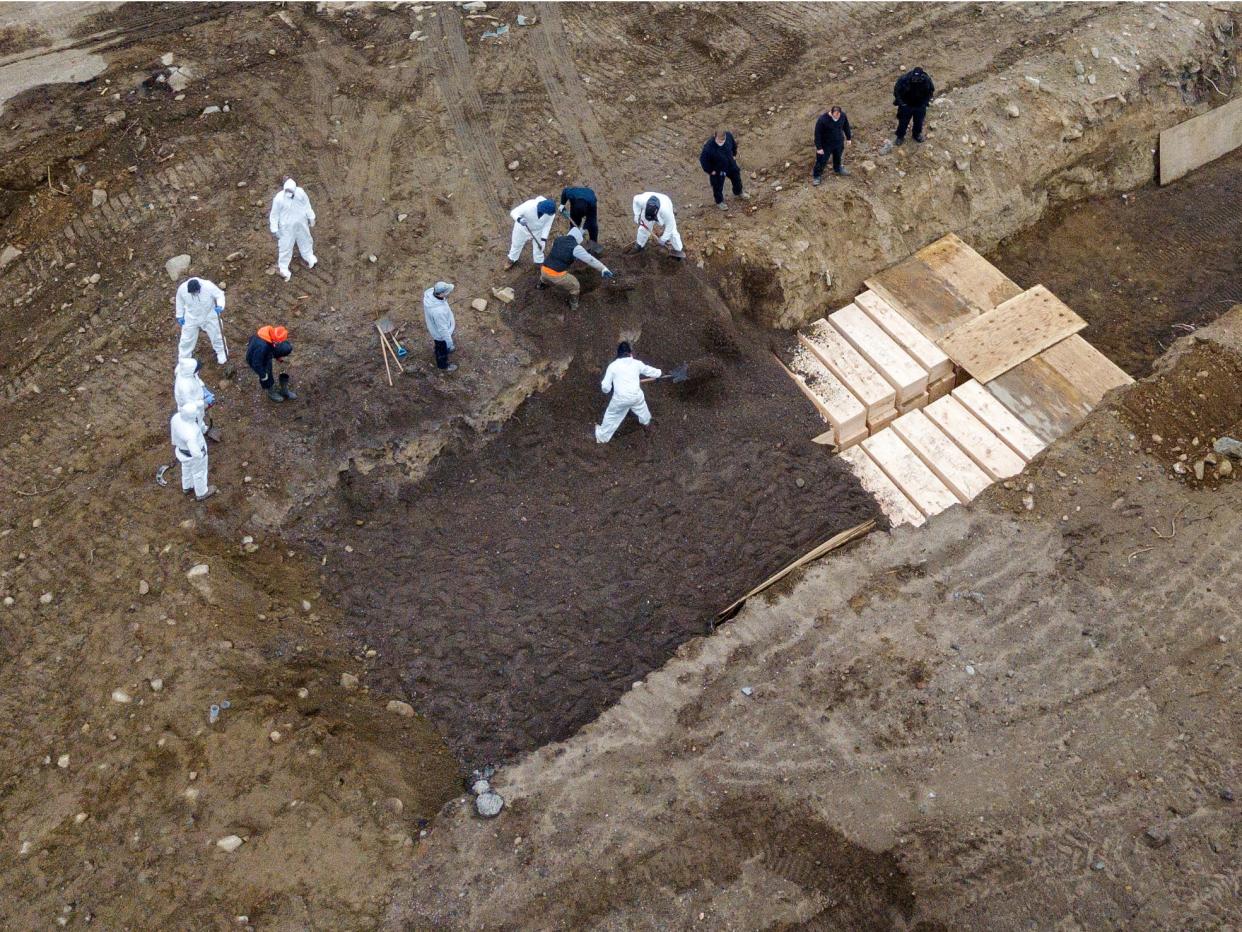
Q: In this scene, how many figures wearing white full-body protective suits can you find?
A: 7